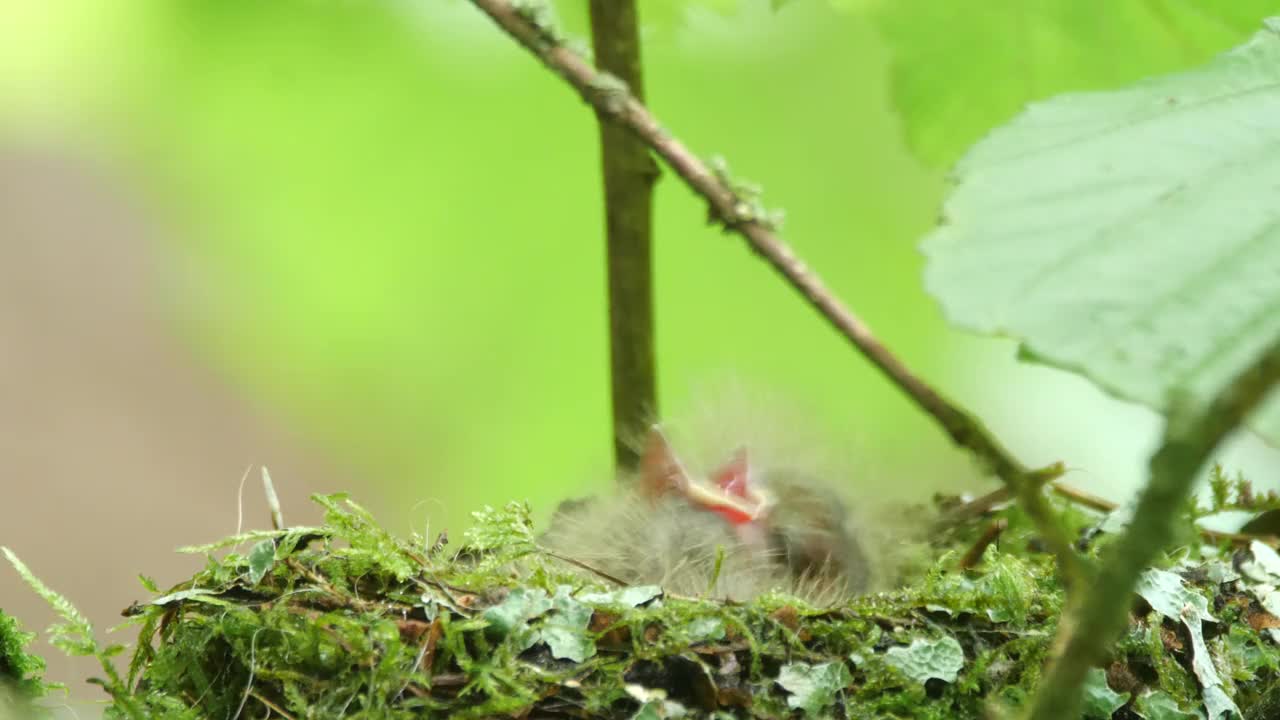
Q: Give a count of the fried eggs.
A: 0